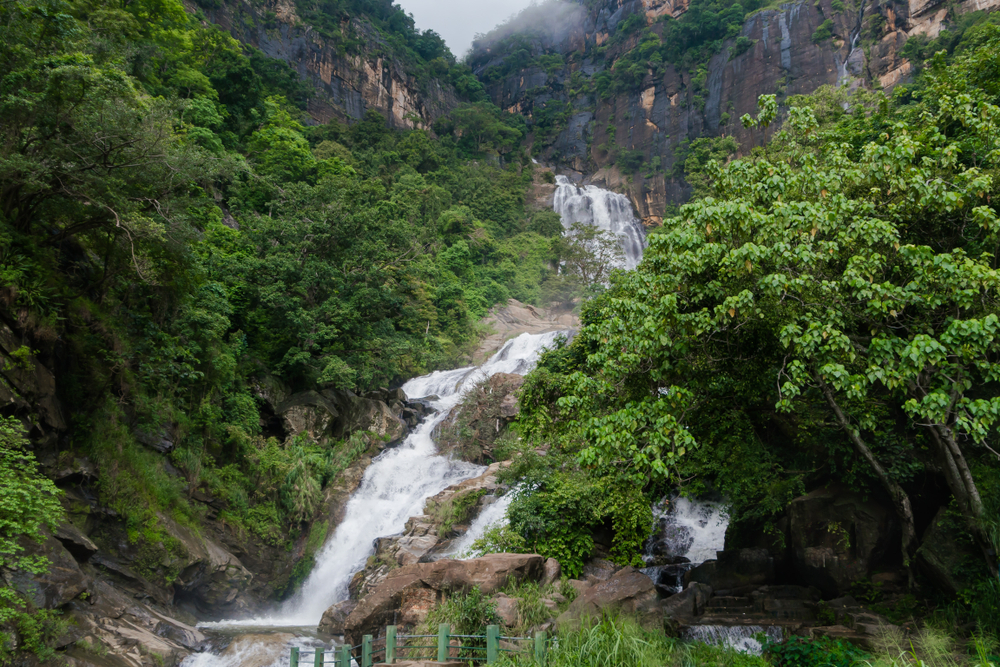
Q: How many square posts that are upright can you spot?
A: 9